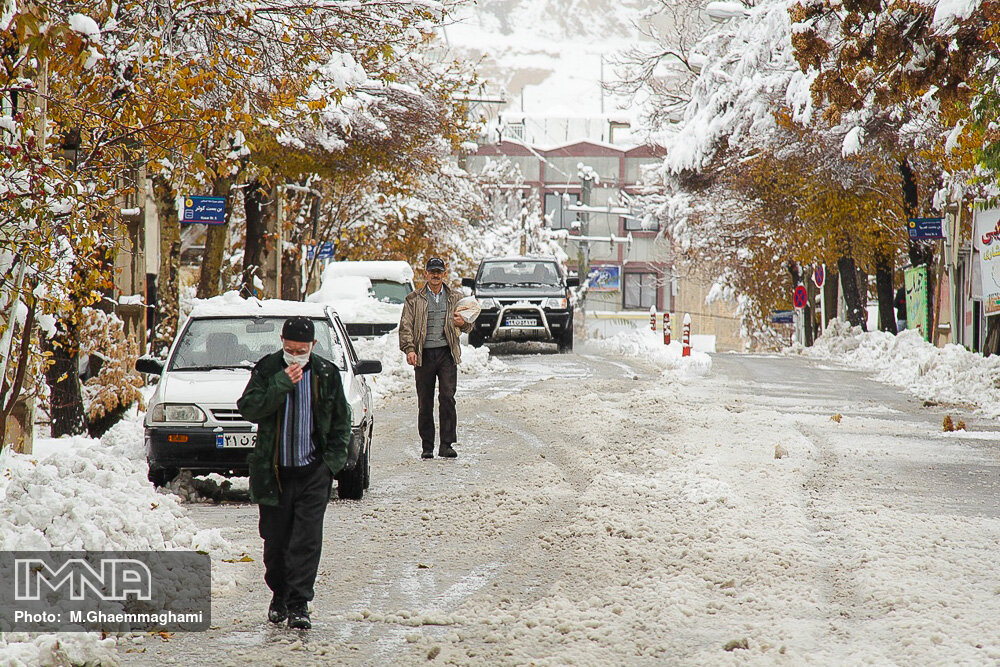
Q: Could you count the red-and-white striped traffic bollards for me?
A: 3